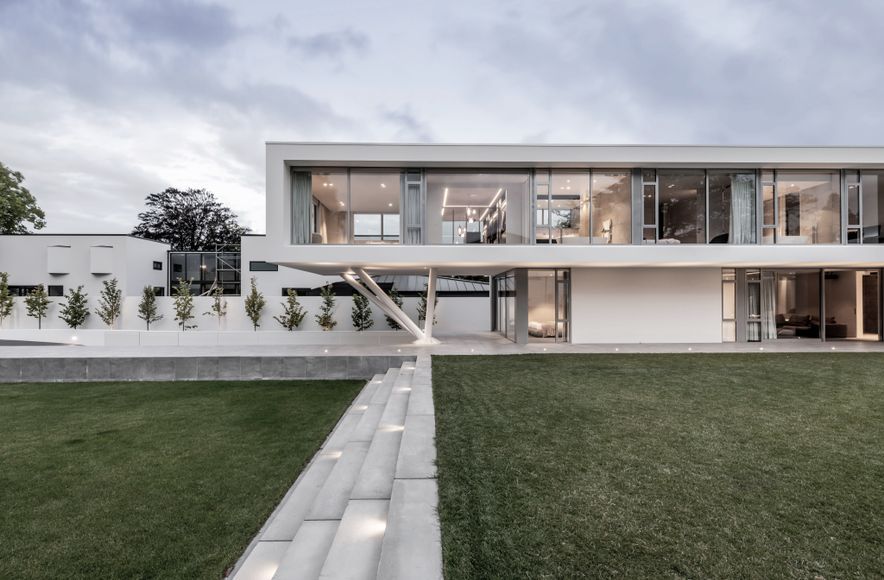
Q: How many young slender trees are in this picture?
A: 13